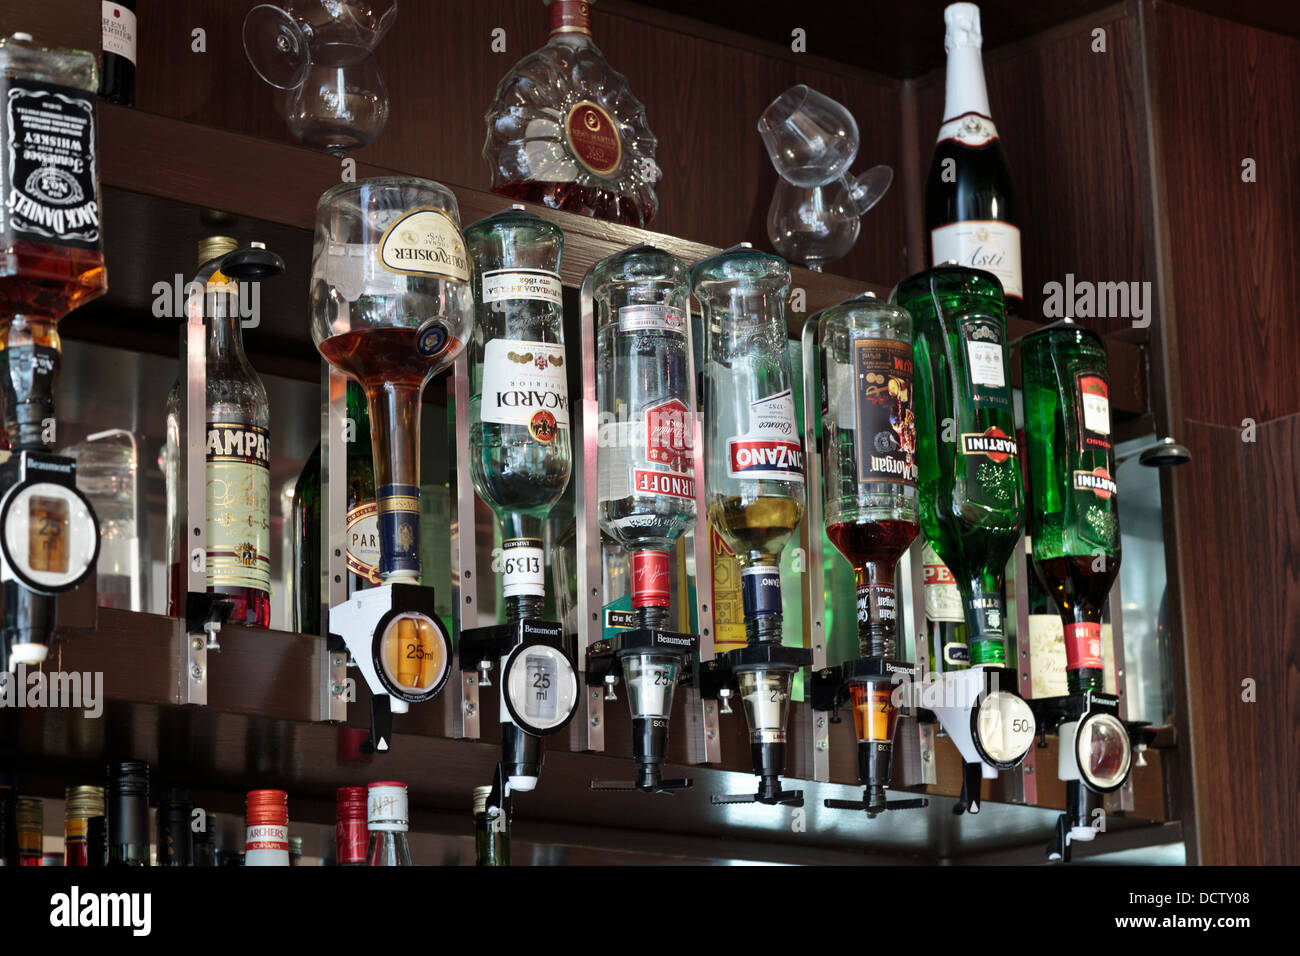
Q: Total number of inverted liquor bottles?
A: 8